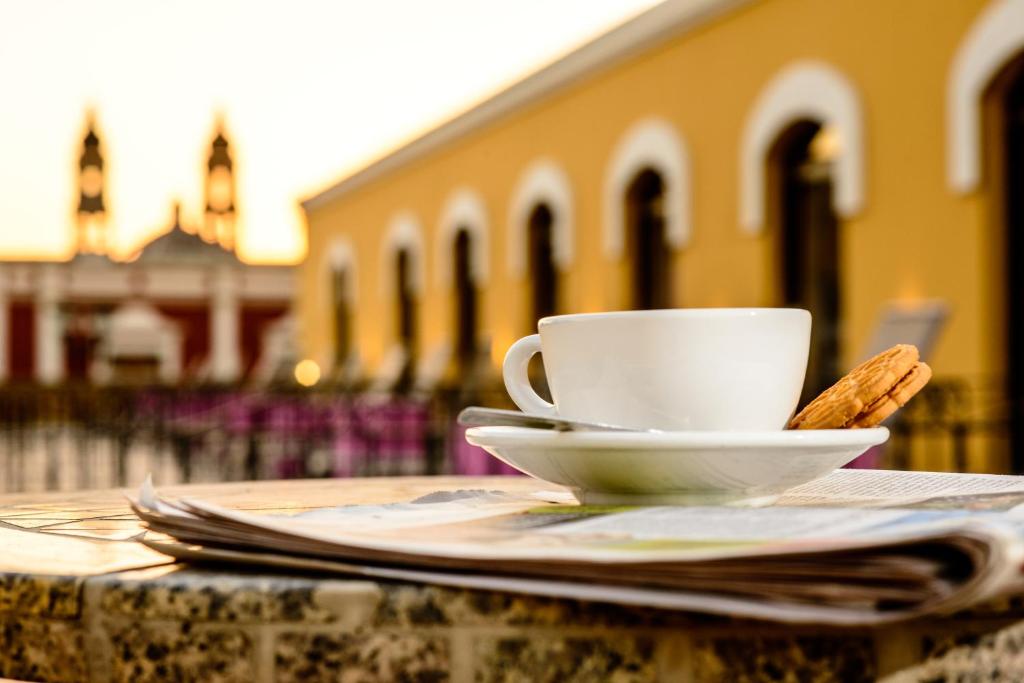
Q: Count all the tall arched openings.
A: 7